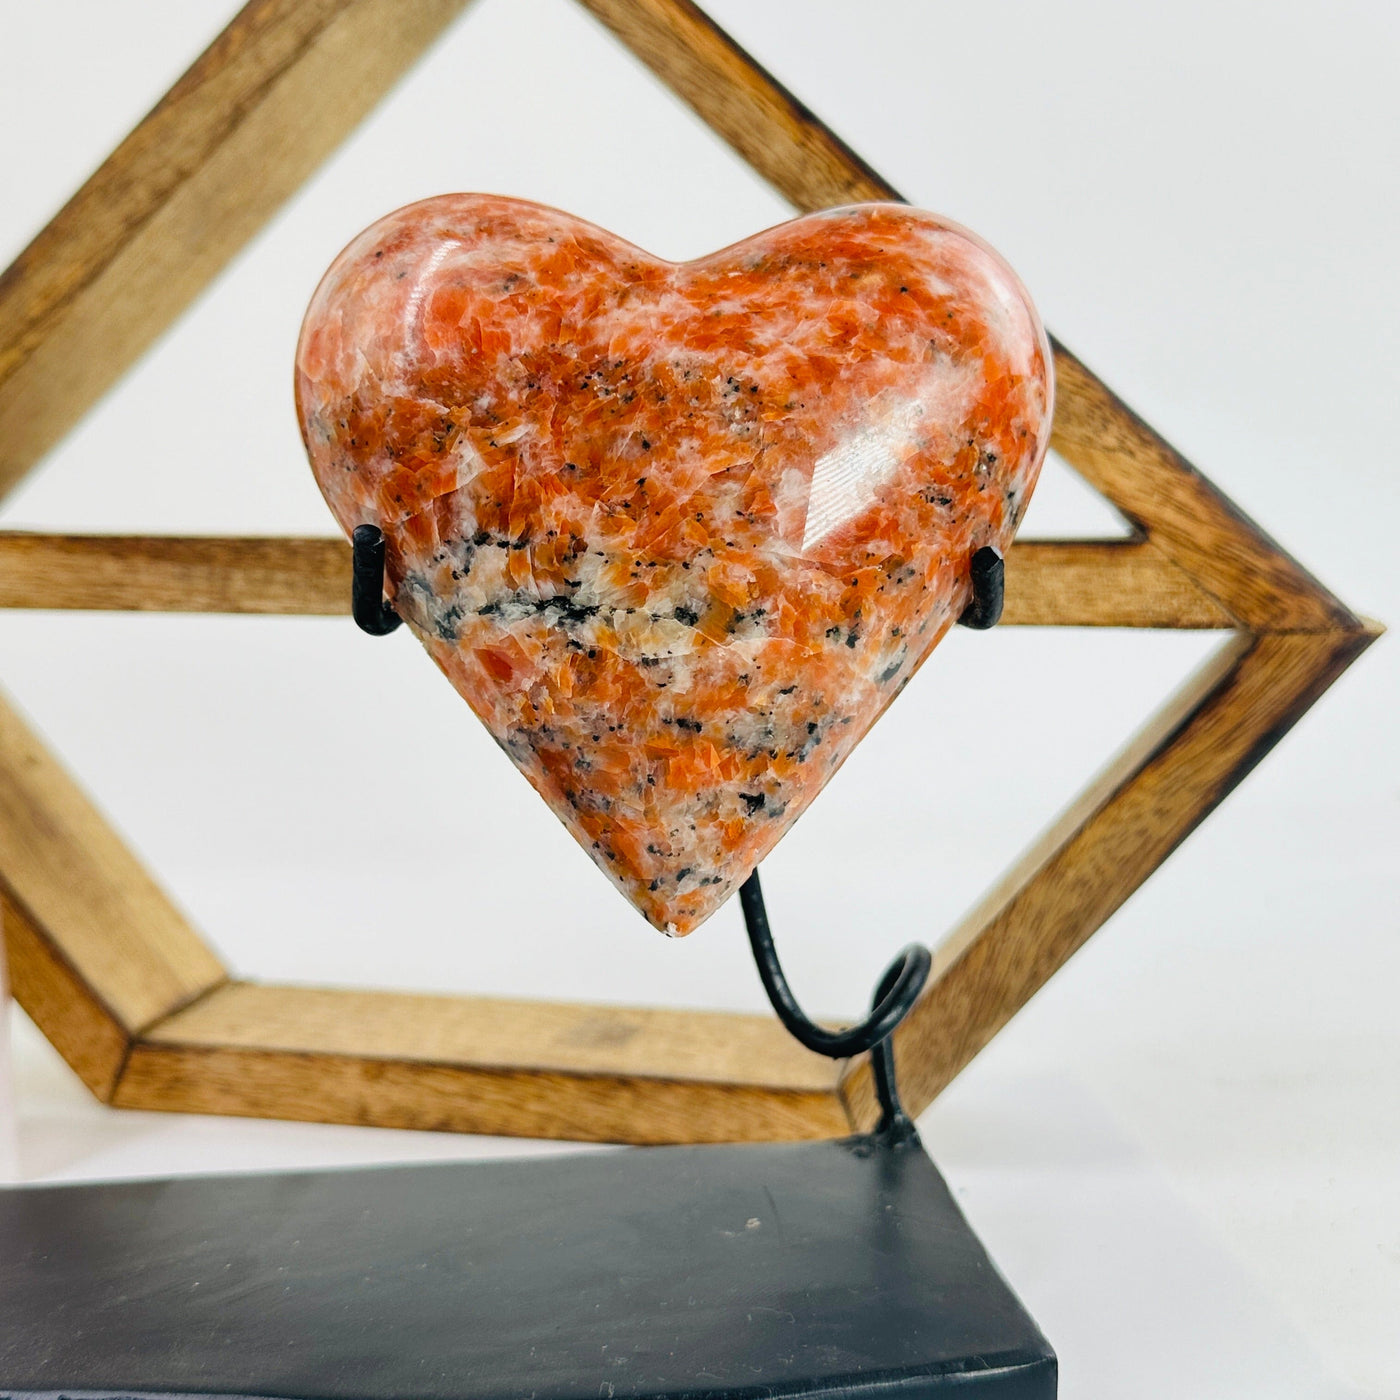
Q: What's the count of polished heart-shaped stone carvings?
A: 1